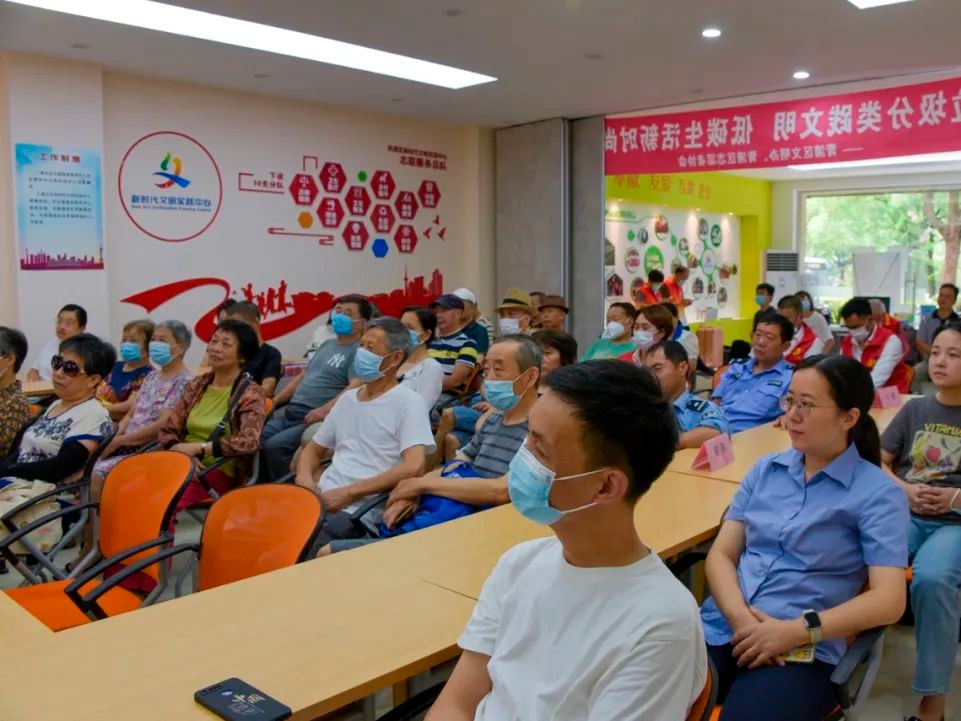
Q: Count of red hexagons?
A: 10